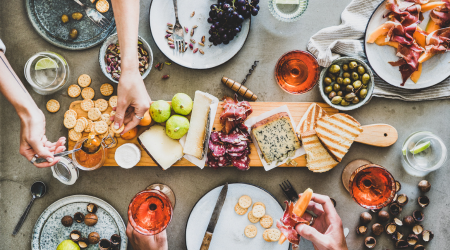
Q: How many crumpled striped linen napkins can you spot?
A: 1